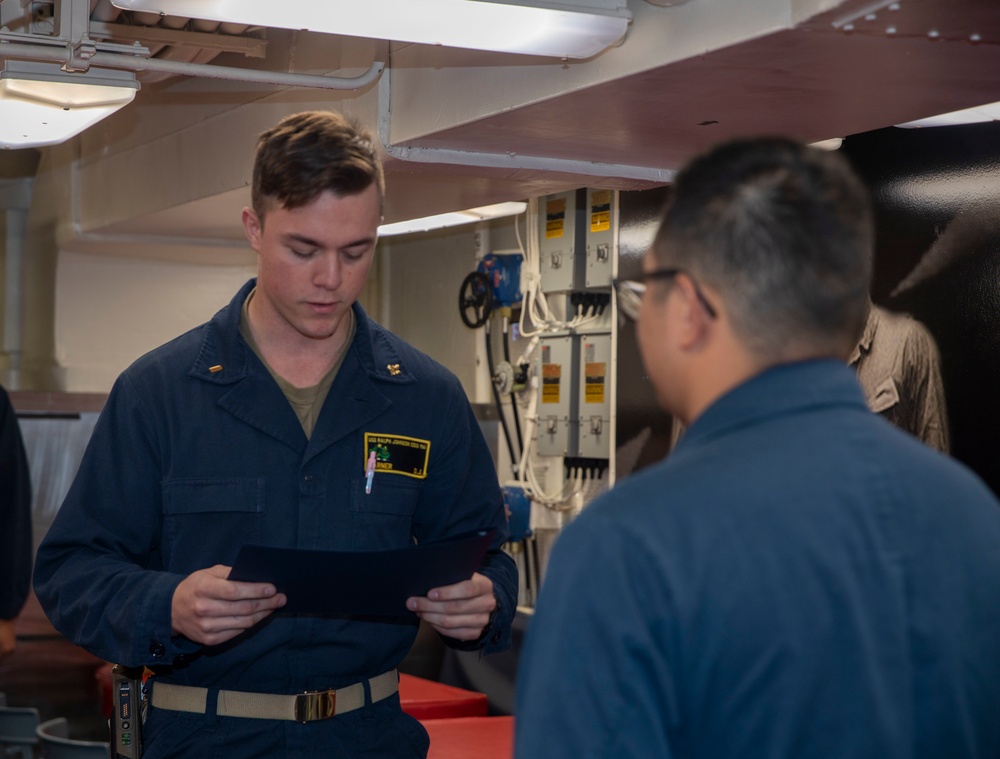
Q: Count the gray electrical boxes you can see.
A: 4